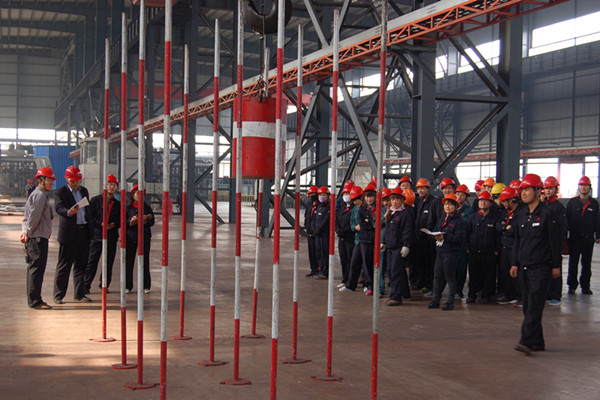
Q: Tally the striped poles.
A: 12